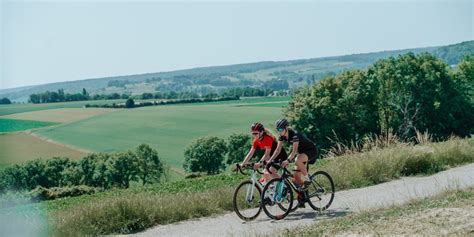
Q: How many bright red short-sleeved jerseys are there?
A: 1